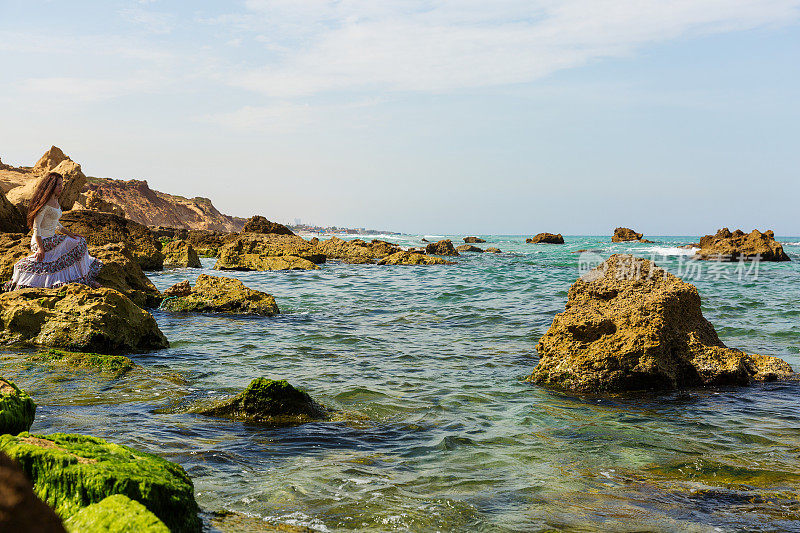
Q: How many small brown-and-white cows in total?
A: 0